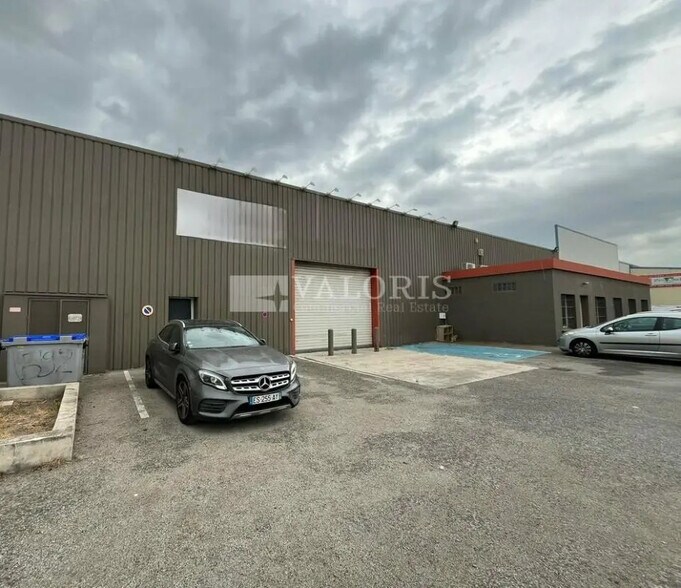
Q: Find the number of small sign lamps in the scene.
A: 12